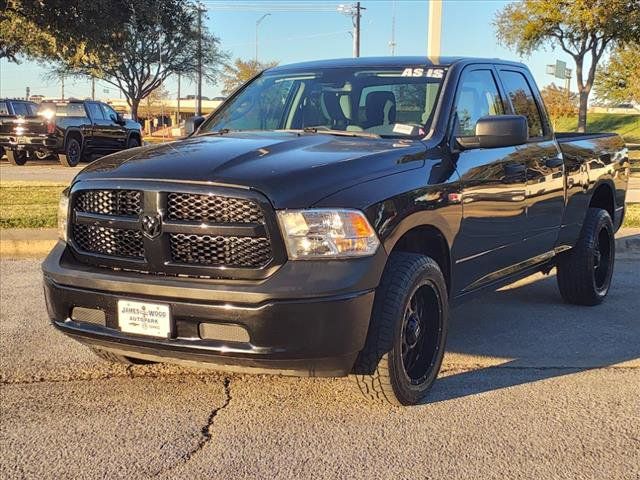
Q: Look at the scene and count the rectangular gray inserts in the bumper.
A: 2